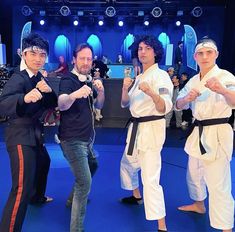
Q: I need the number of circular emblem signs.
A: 5